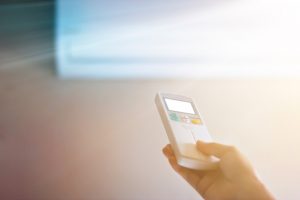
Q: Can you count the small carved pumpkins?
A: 0